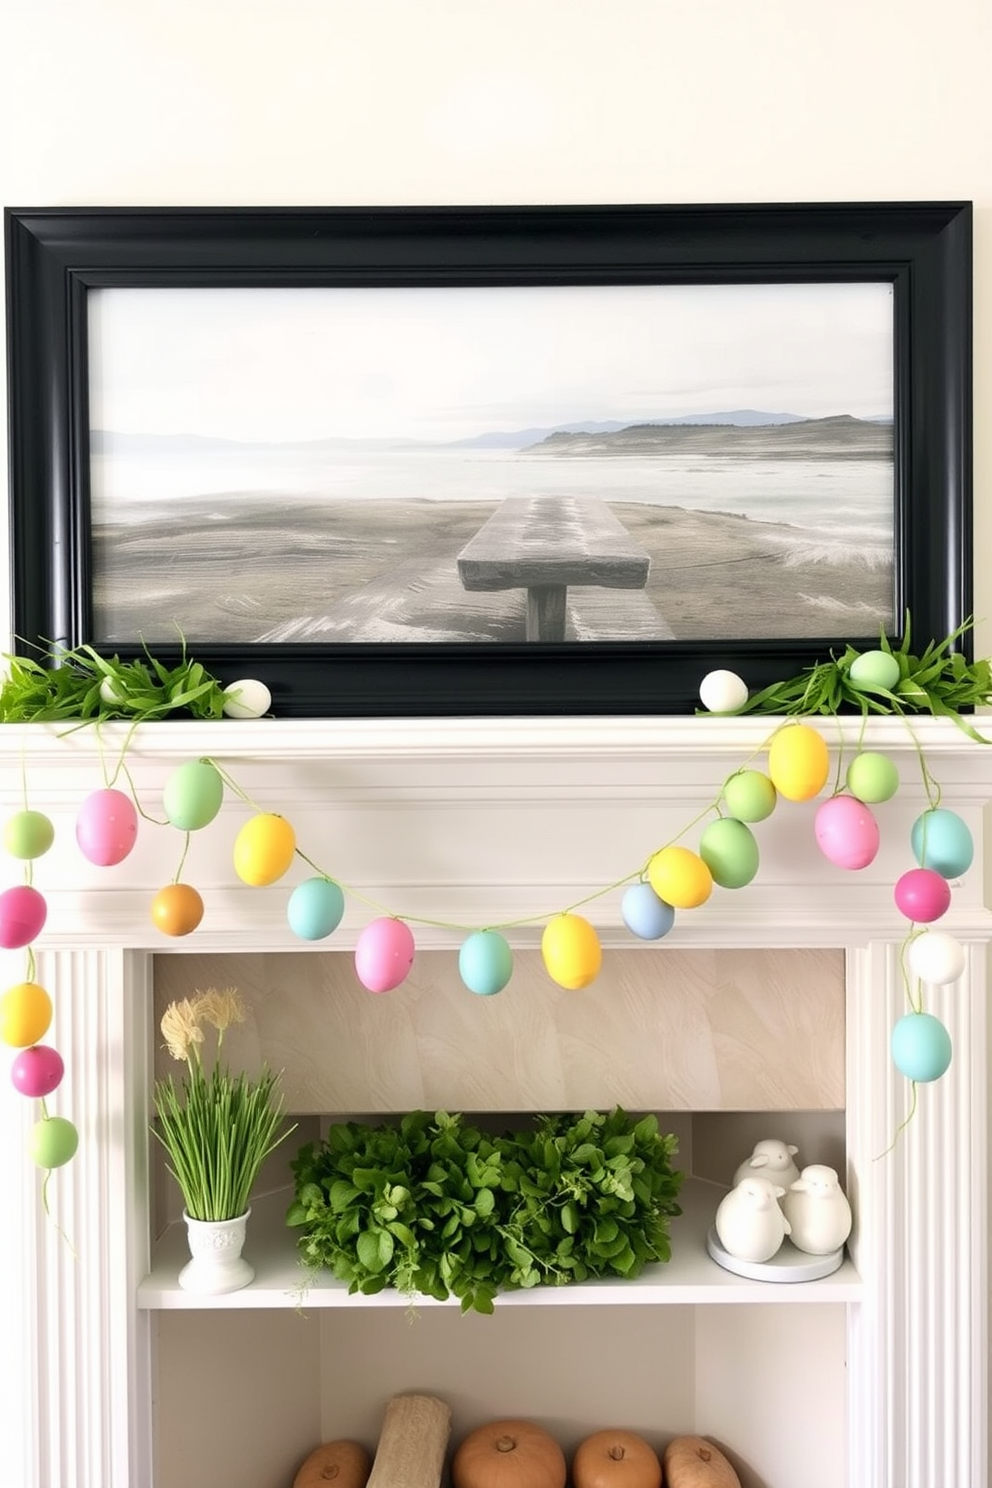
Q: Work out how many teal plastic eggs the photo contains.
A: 4